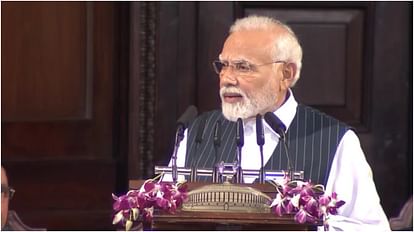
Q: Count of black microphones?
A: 6